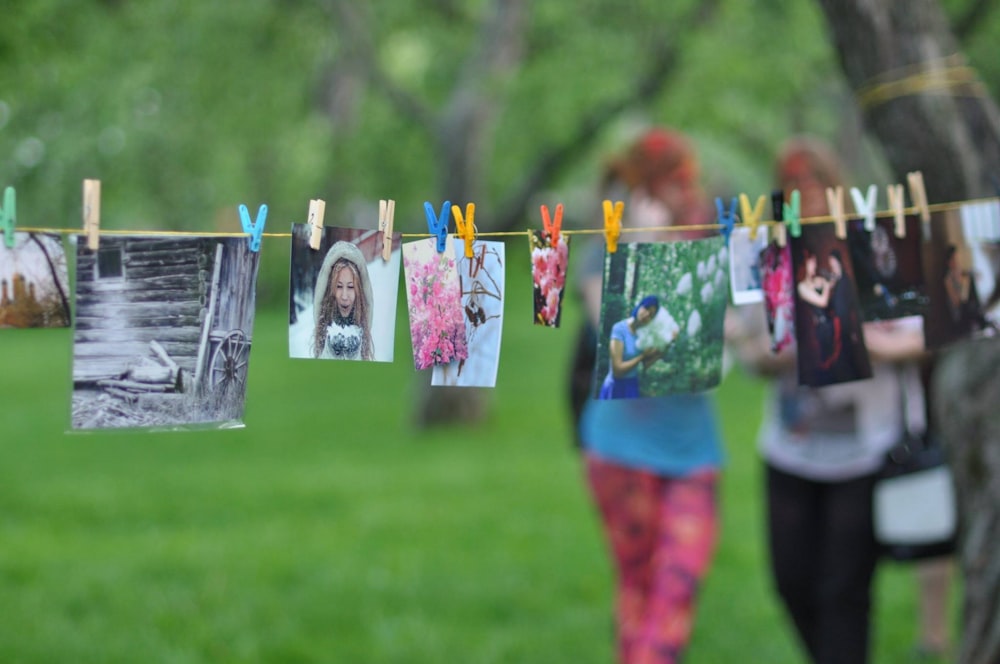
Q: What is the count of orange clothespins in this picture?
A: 1